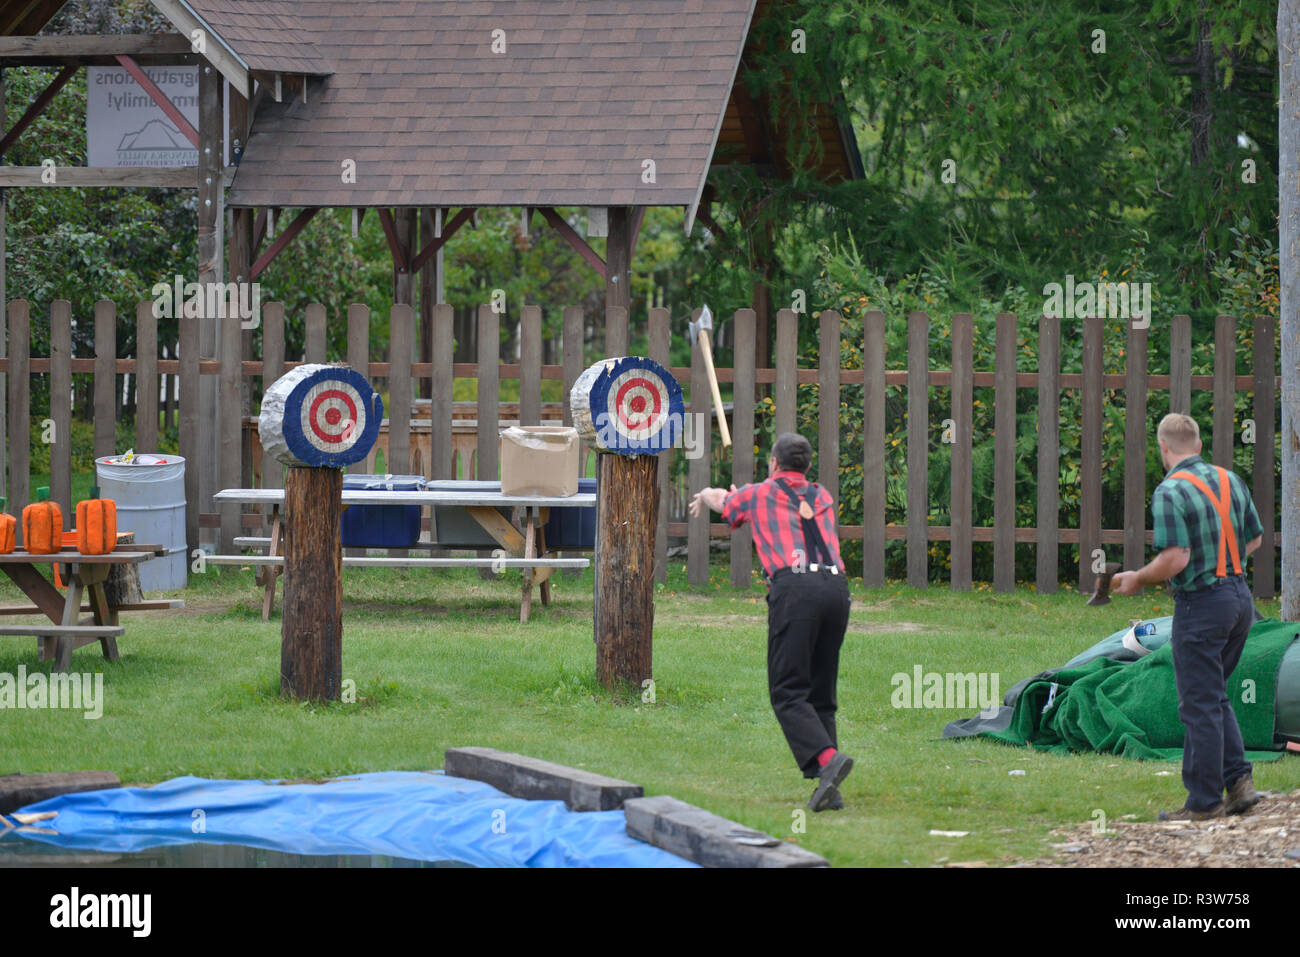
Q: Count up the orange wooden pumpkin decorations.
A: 3